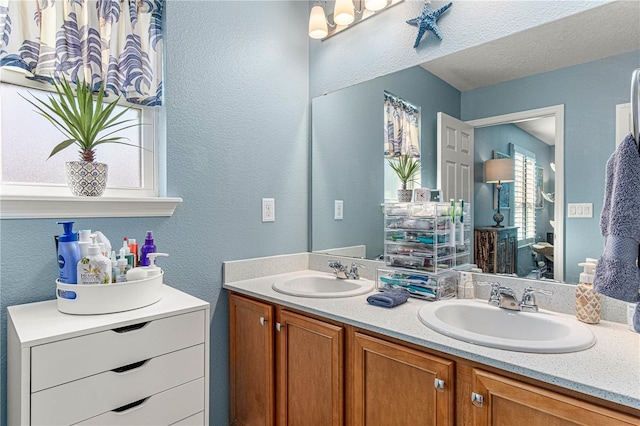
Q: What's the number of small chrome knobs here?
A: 4